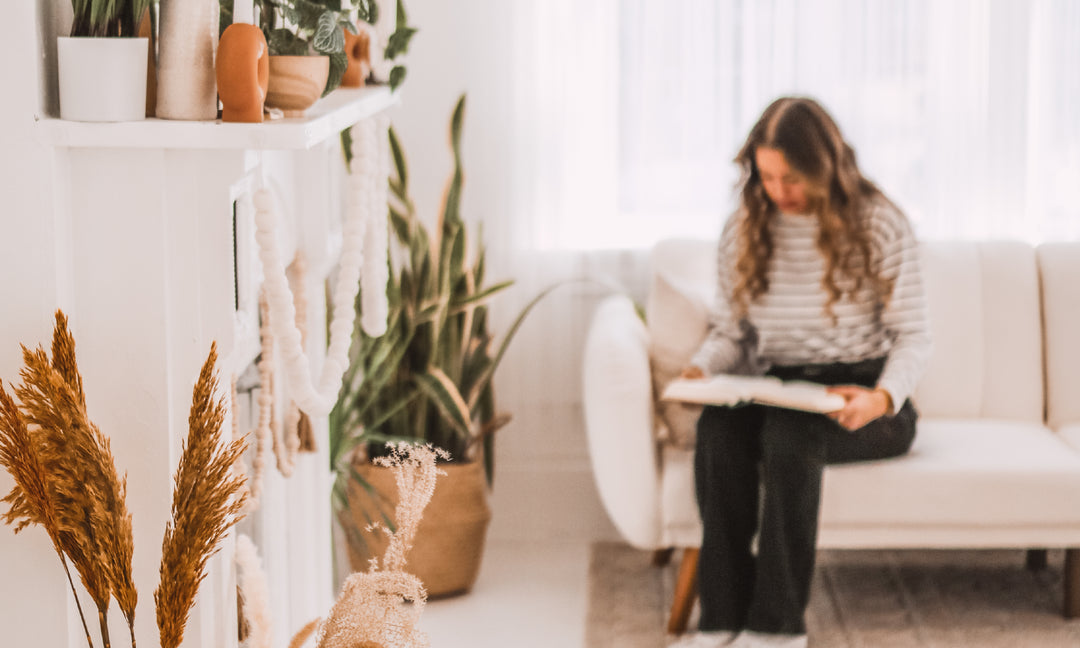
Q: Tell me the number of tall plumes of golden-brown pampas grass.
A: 4